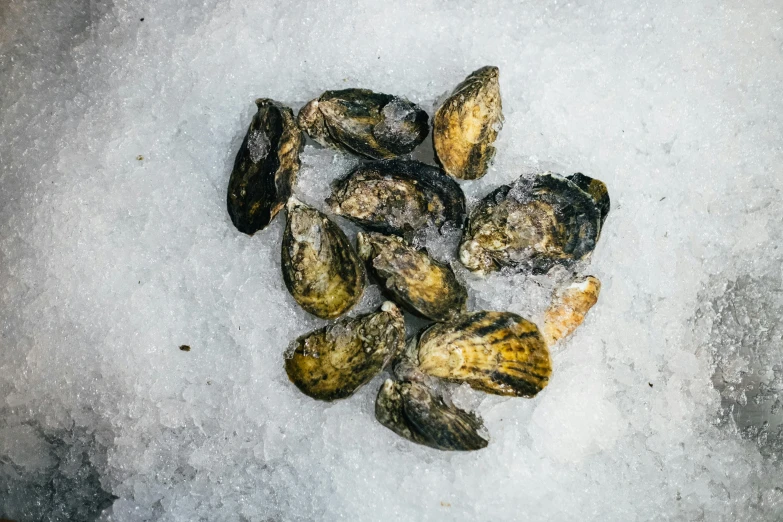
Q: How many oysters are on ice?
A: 11